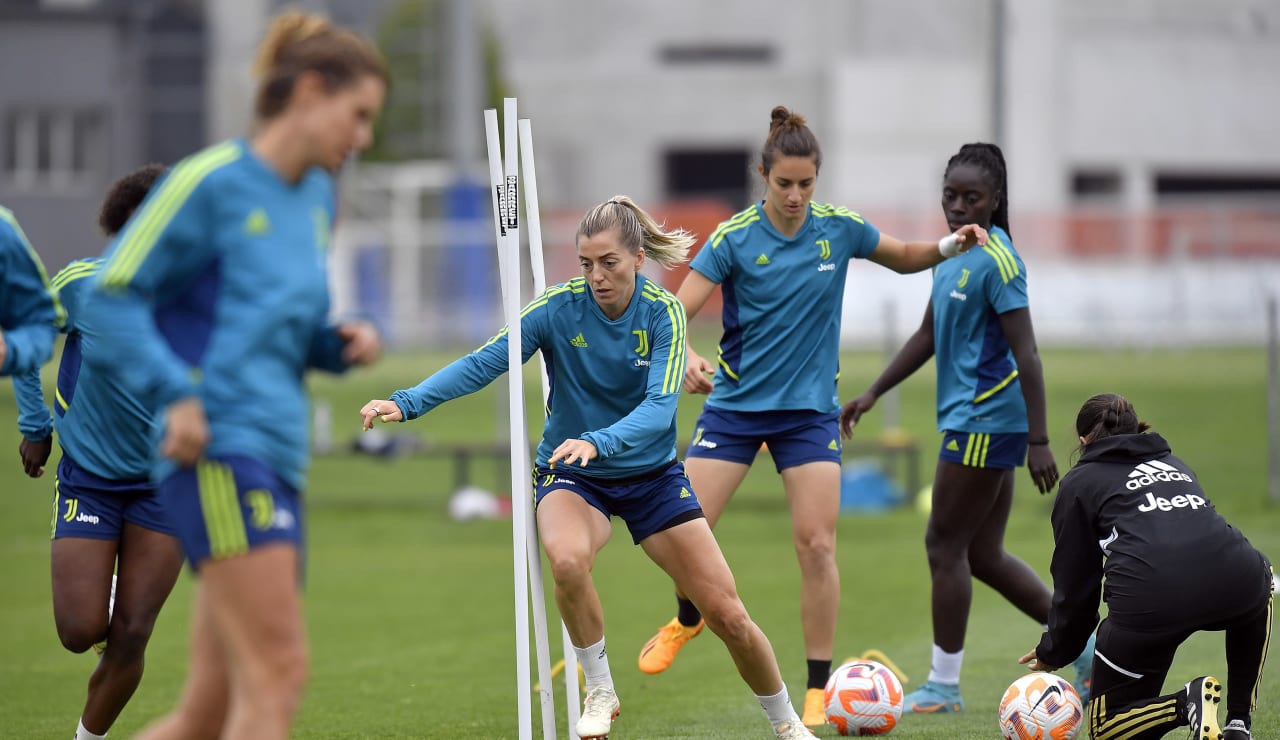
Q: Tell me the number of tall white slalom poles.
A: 3